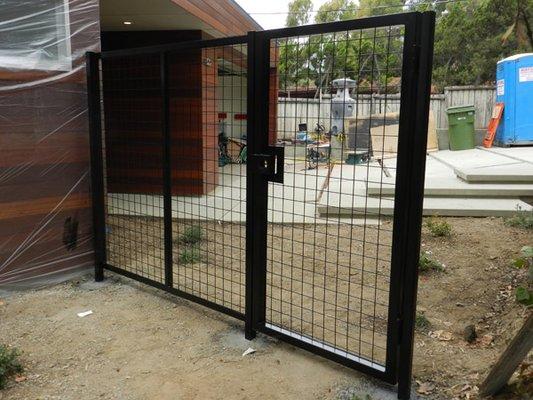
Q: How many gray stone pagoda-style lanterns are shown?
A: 1